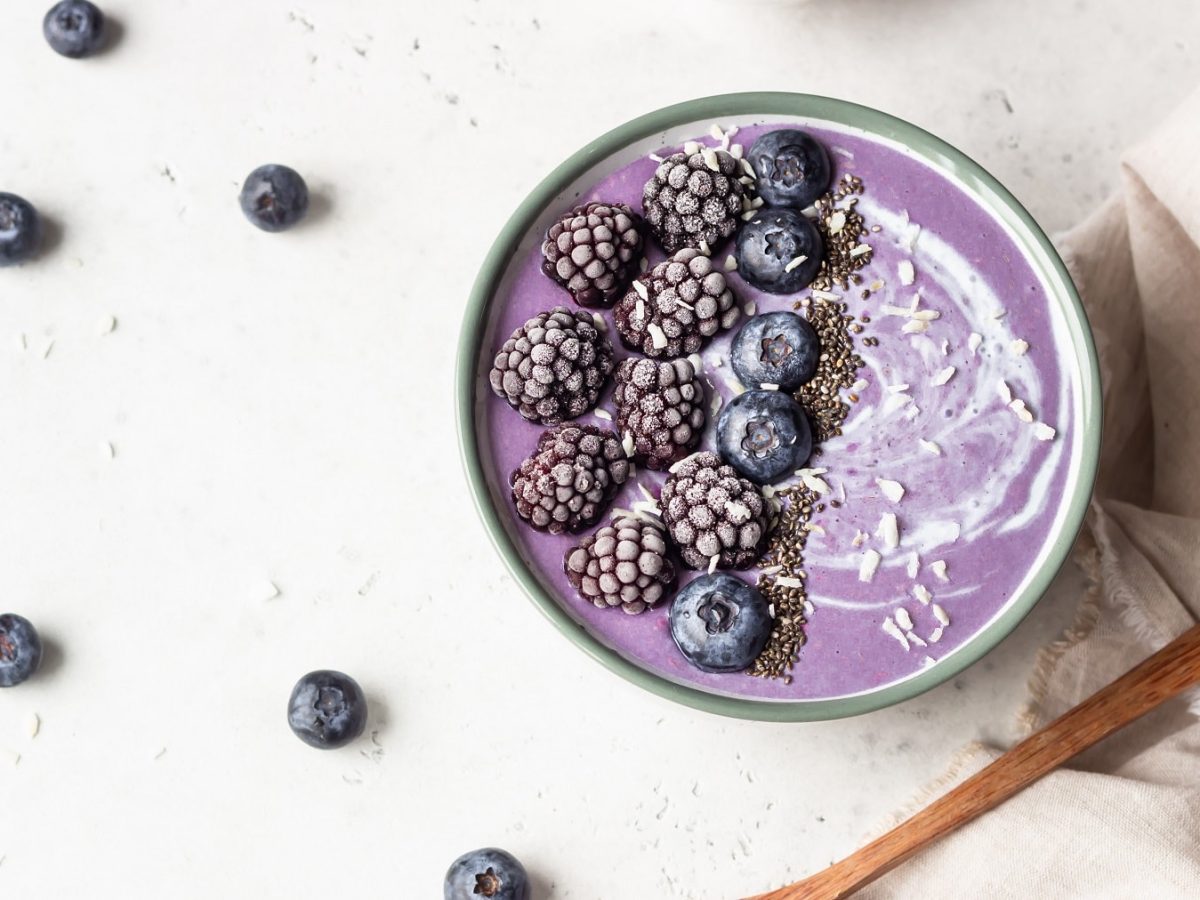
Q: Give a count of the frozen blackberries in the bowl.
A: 8